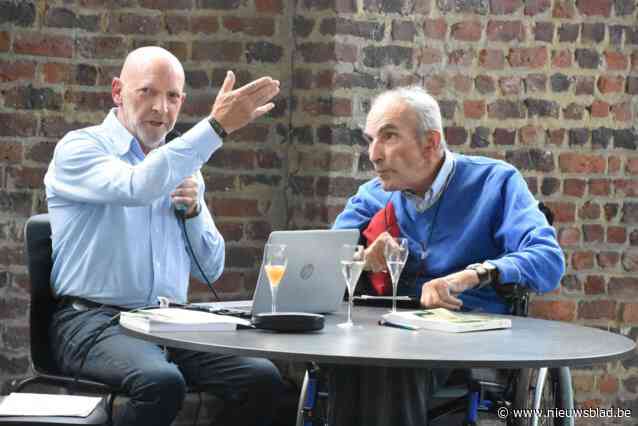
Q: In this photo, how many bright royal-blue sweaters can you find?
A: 1